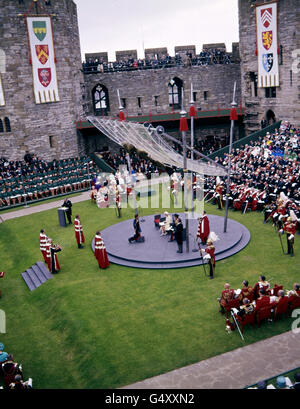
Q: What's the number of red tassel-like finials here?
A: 4